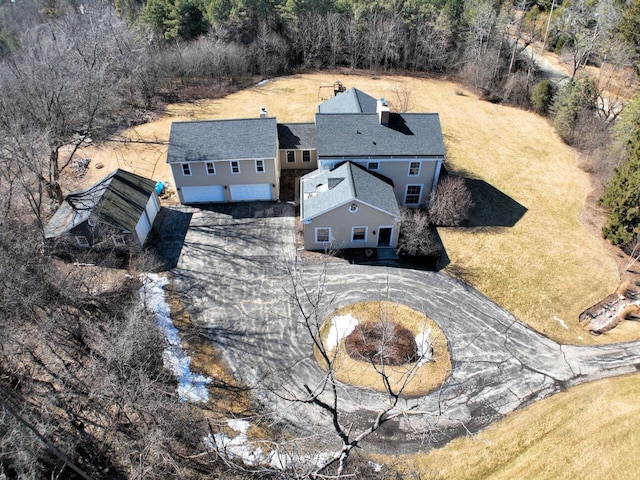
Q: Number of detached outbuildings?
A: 1